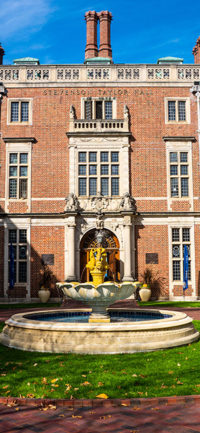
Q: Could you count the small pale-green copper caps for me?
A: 3